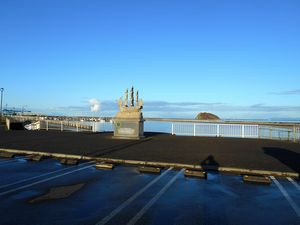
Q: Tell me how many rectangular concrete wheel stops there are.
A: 7